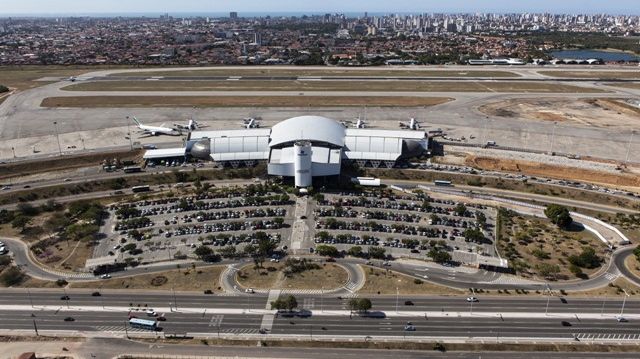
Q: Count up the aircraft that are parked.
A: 5